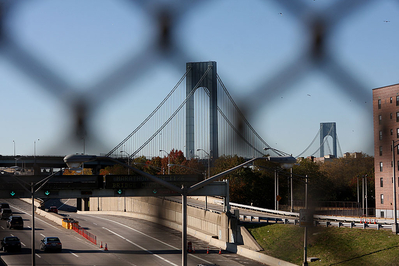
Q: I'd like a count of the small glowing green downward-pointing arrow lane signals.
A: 4